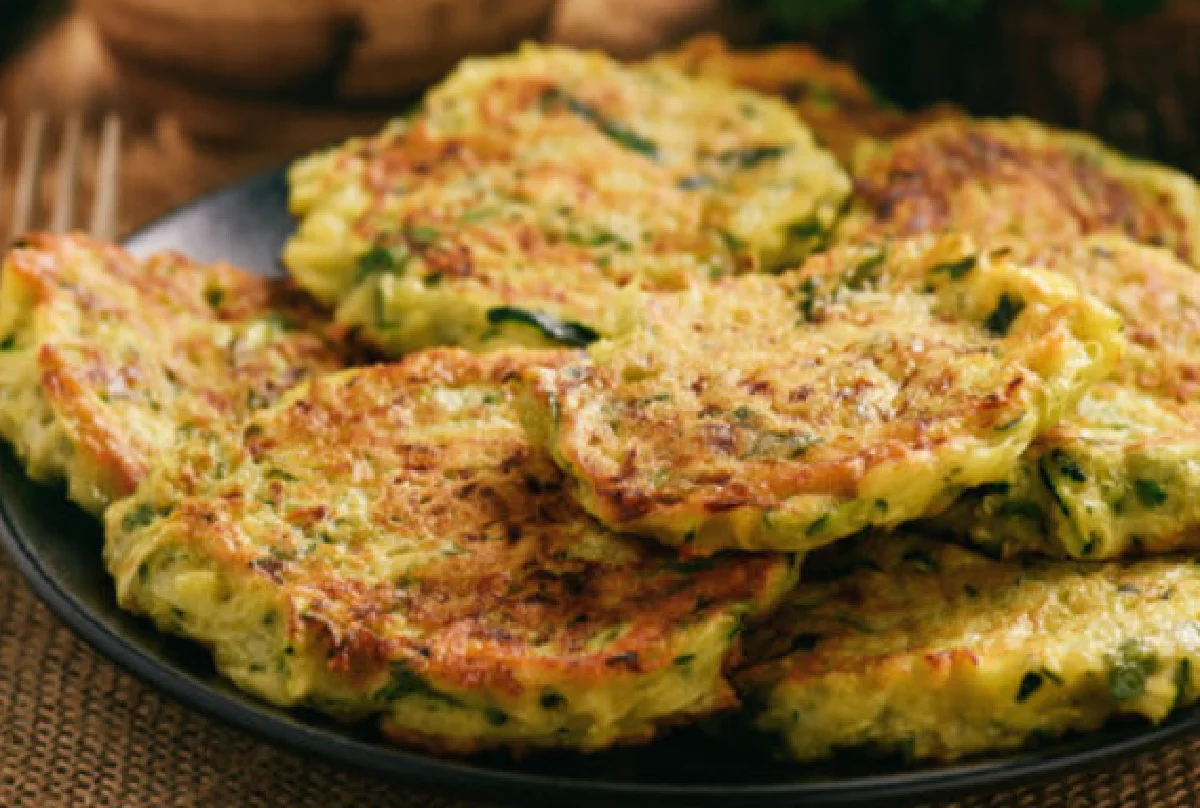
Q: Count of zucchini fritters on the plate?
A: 8